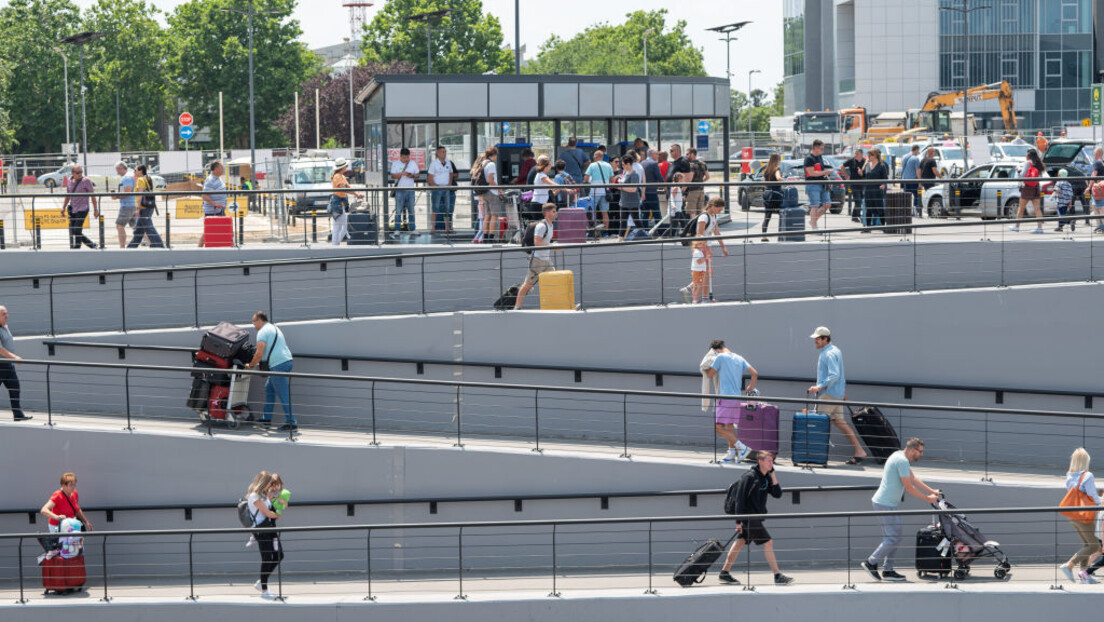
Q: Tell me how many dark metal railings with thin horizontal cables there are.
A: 4